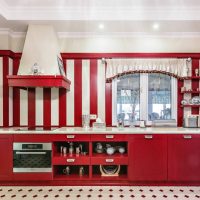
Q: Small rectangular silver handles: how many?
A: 6